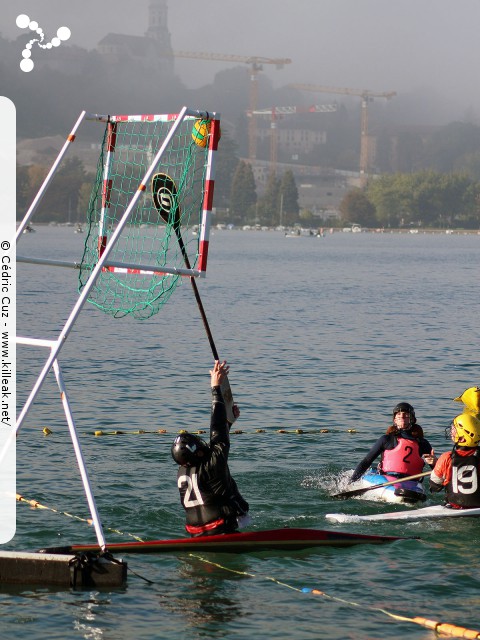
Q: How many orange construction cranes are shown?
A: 3